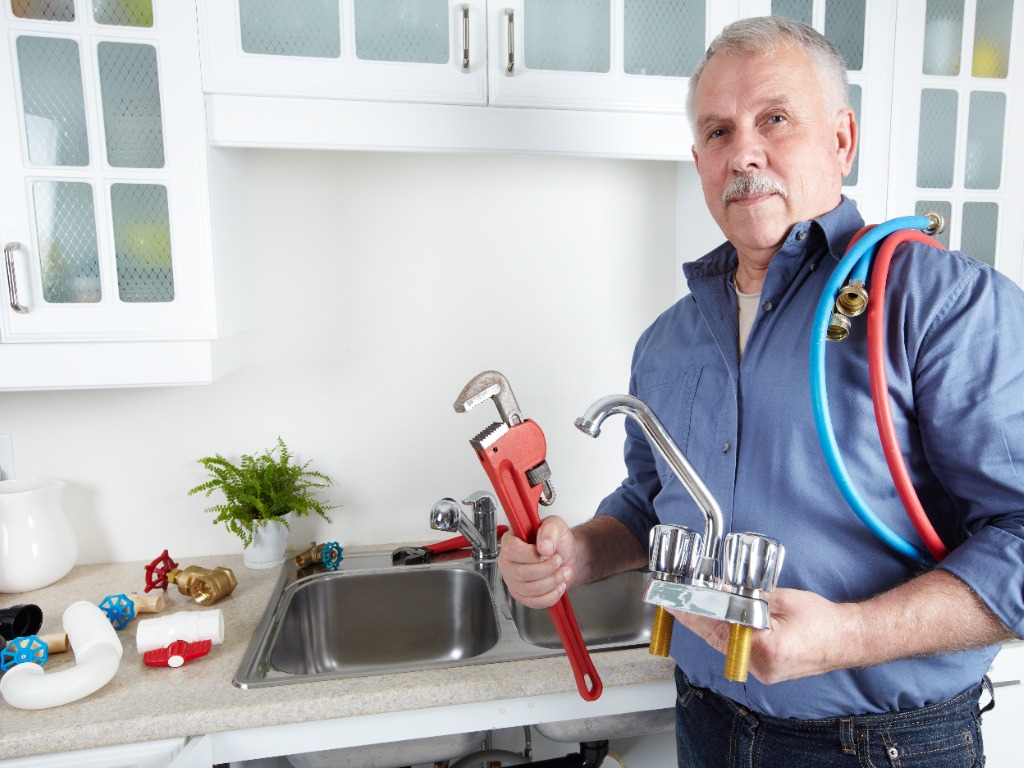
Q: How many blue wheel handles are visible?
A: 3